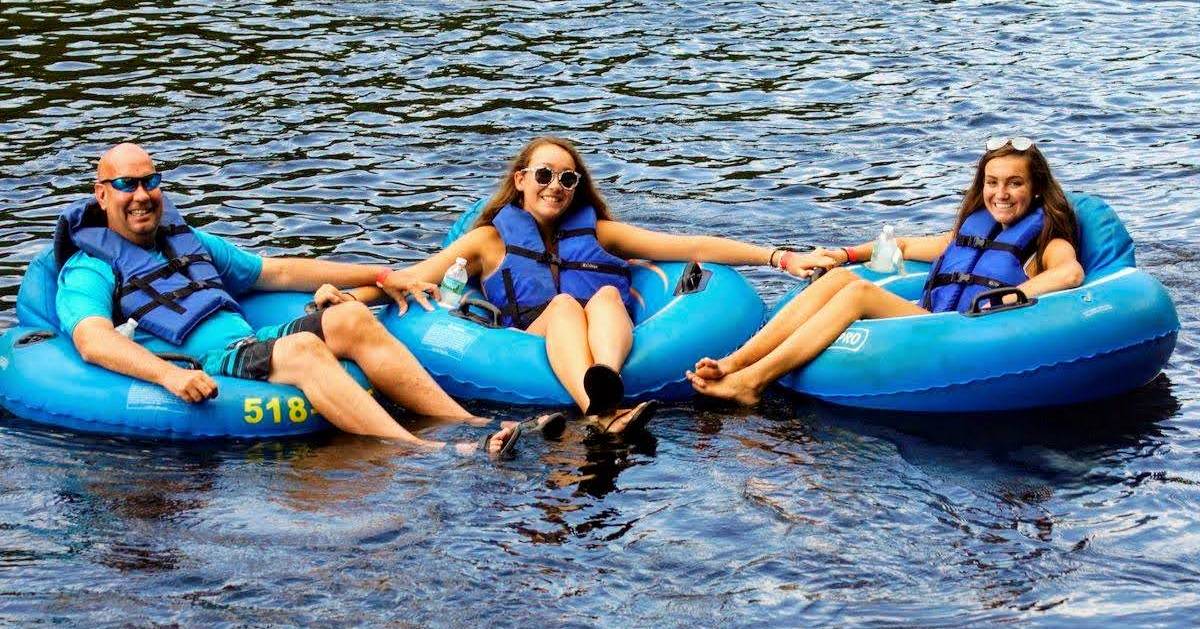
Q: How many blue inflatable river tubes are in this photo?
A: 3